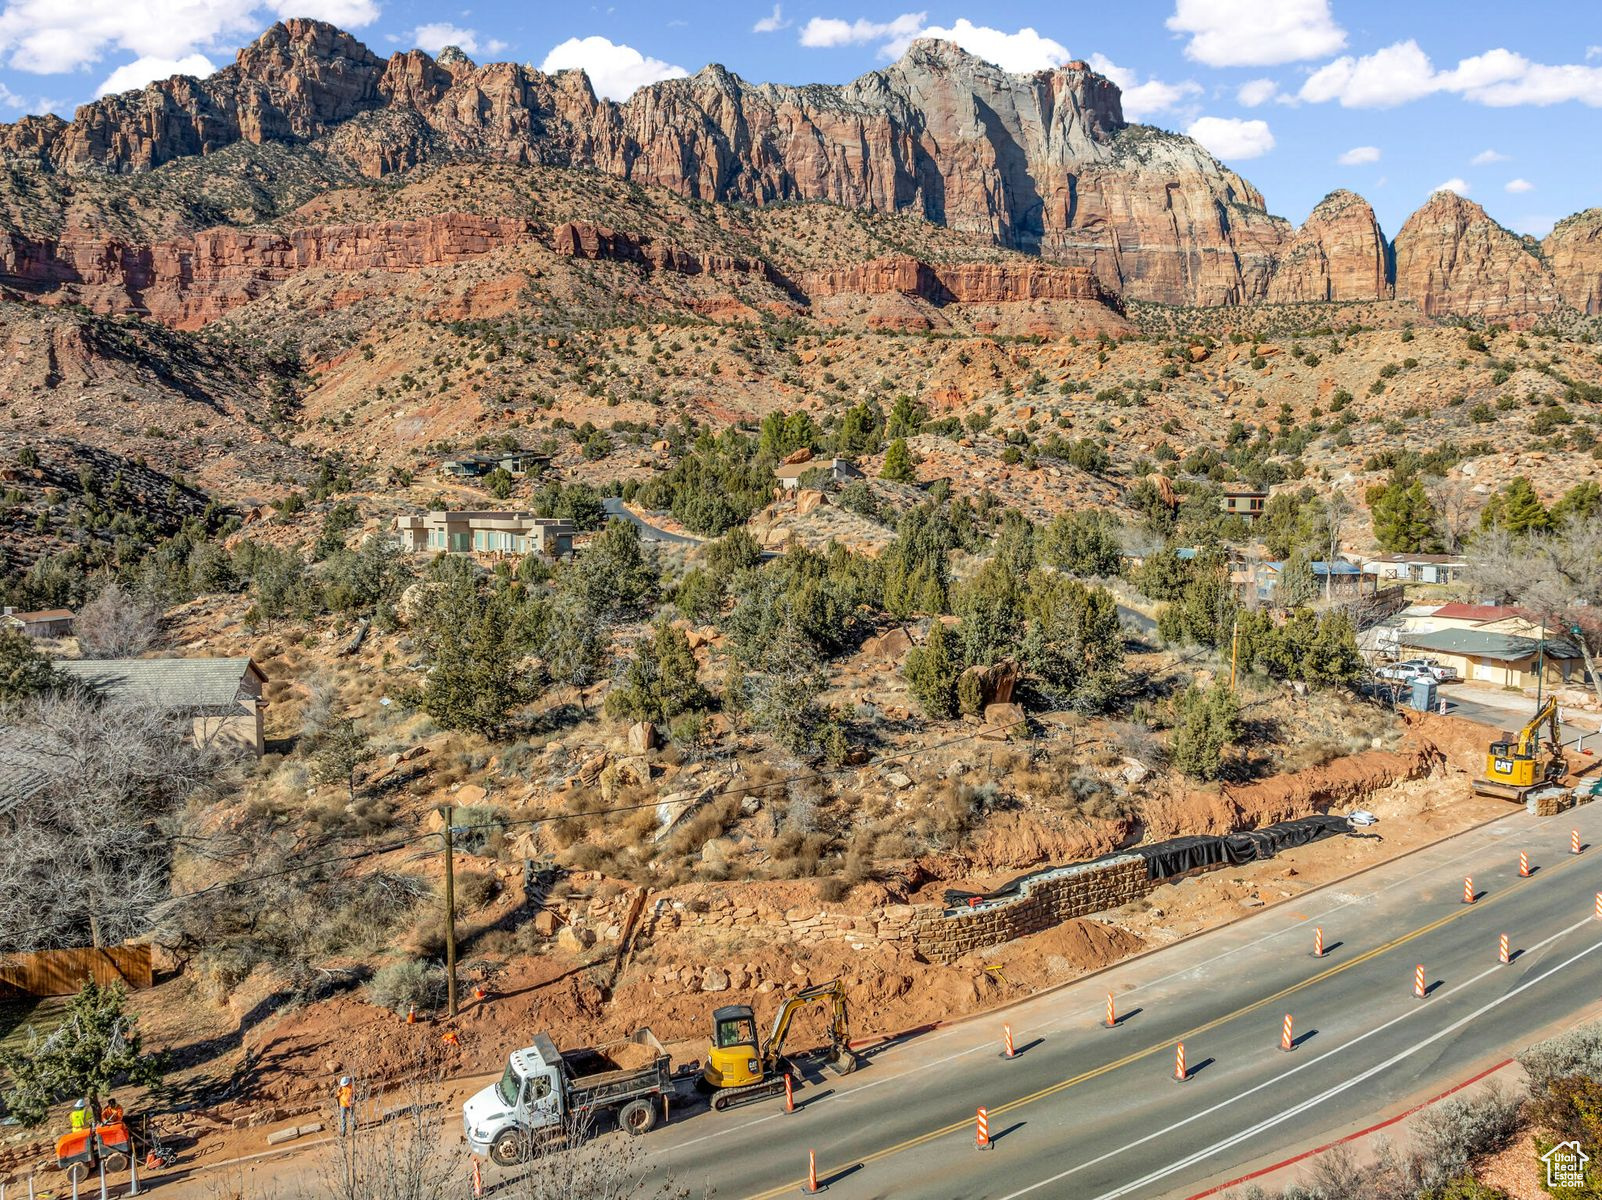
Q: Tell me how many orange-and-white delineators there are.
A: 15